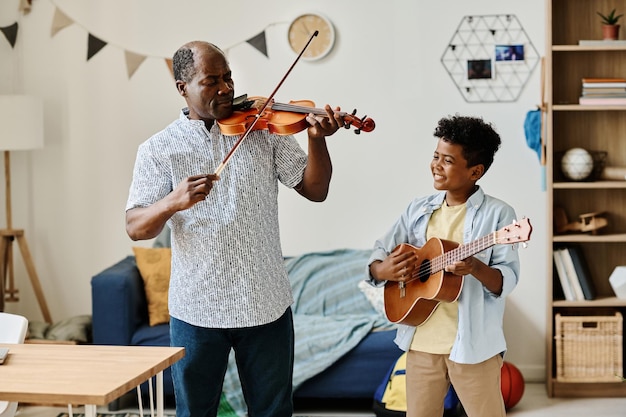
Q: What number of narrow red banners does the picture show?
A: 0